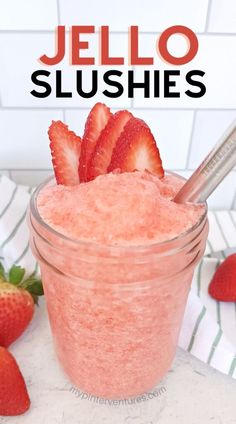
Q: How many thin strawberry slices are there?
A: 4